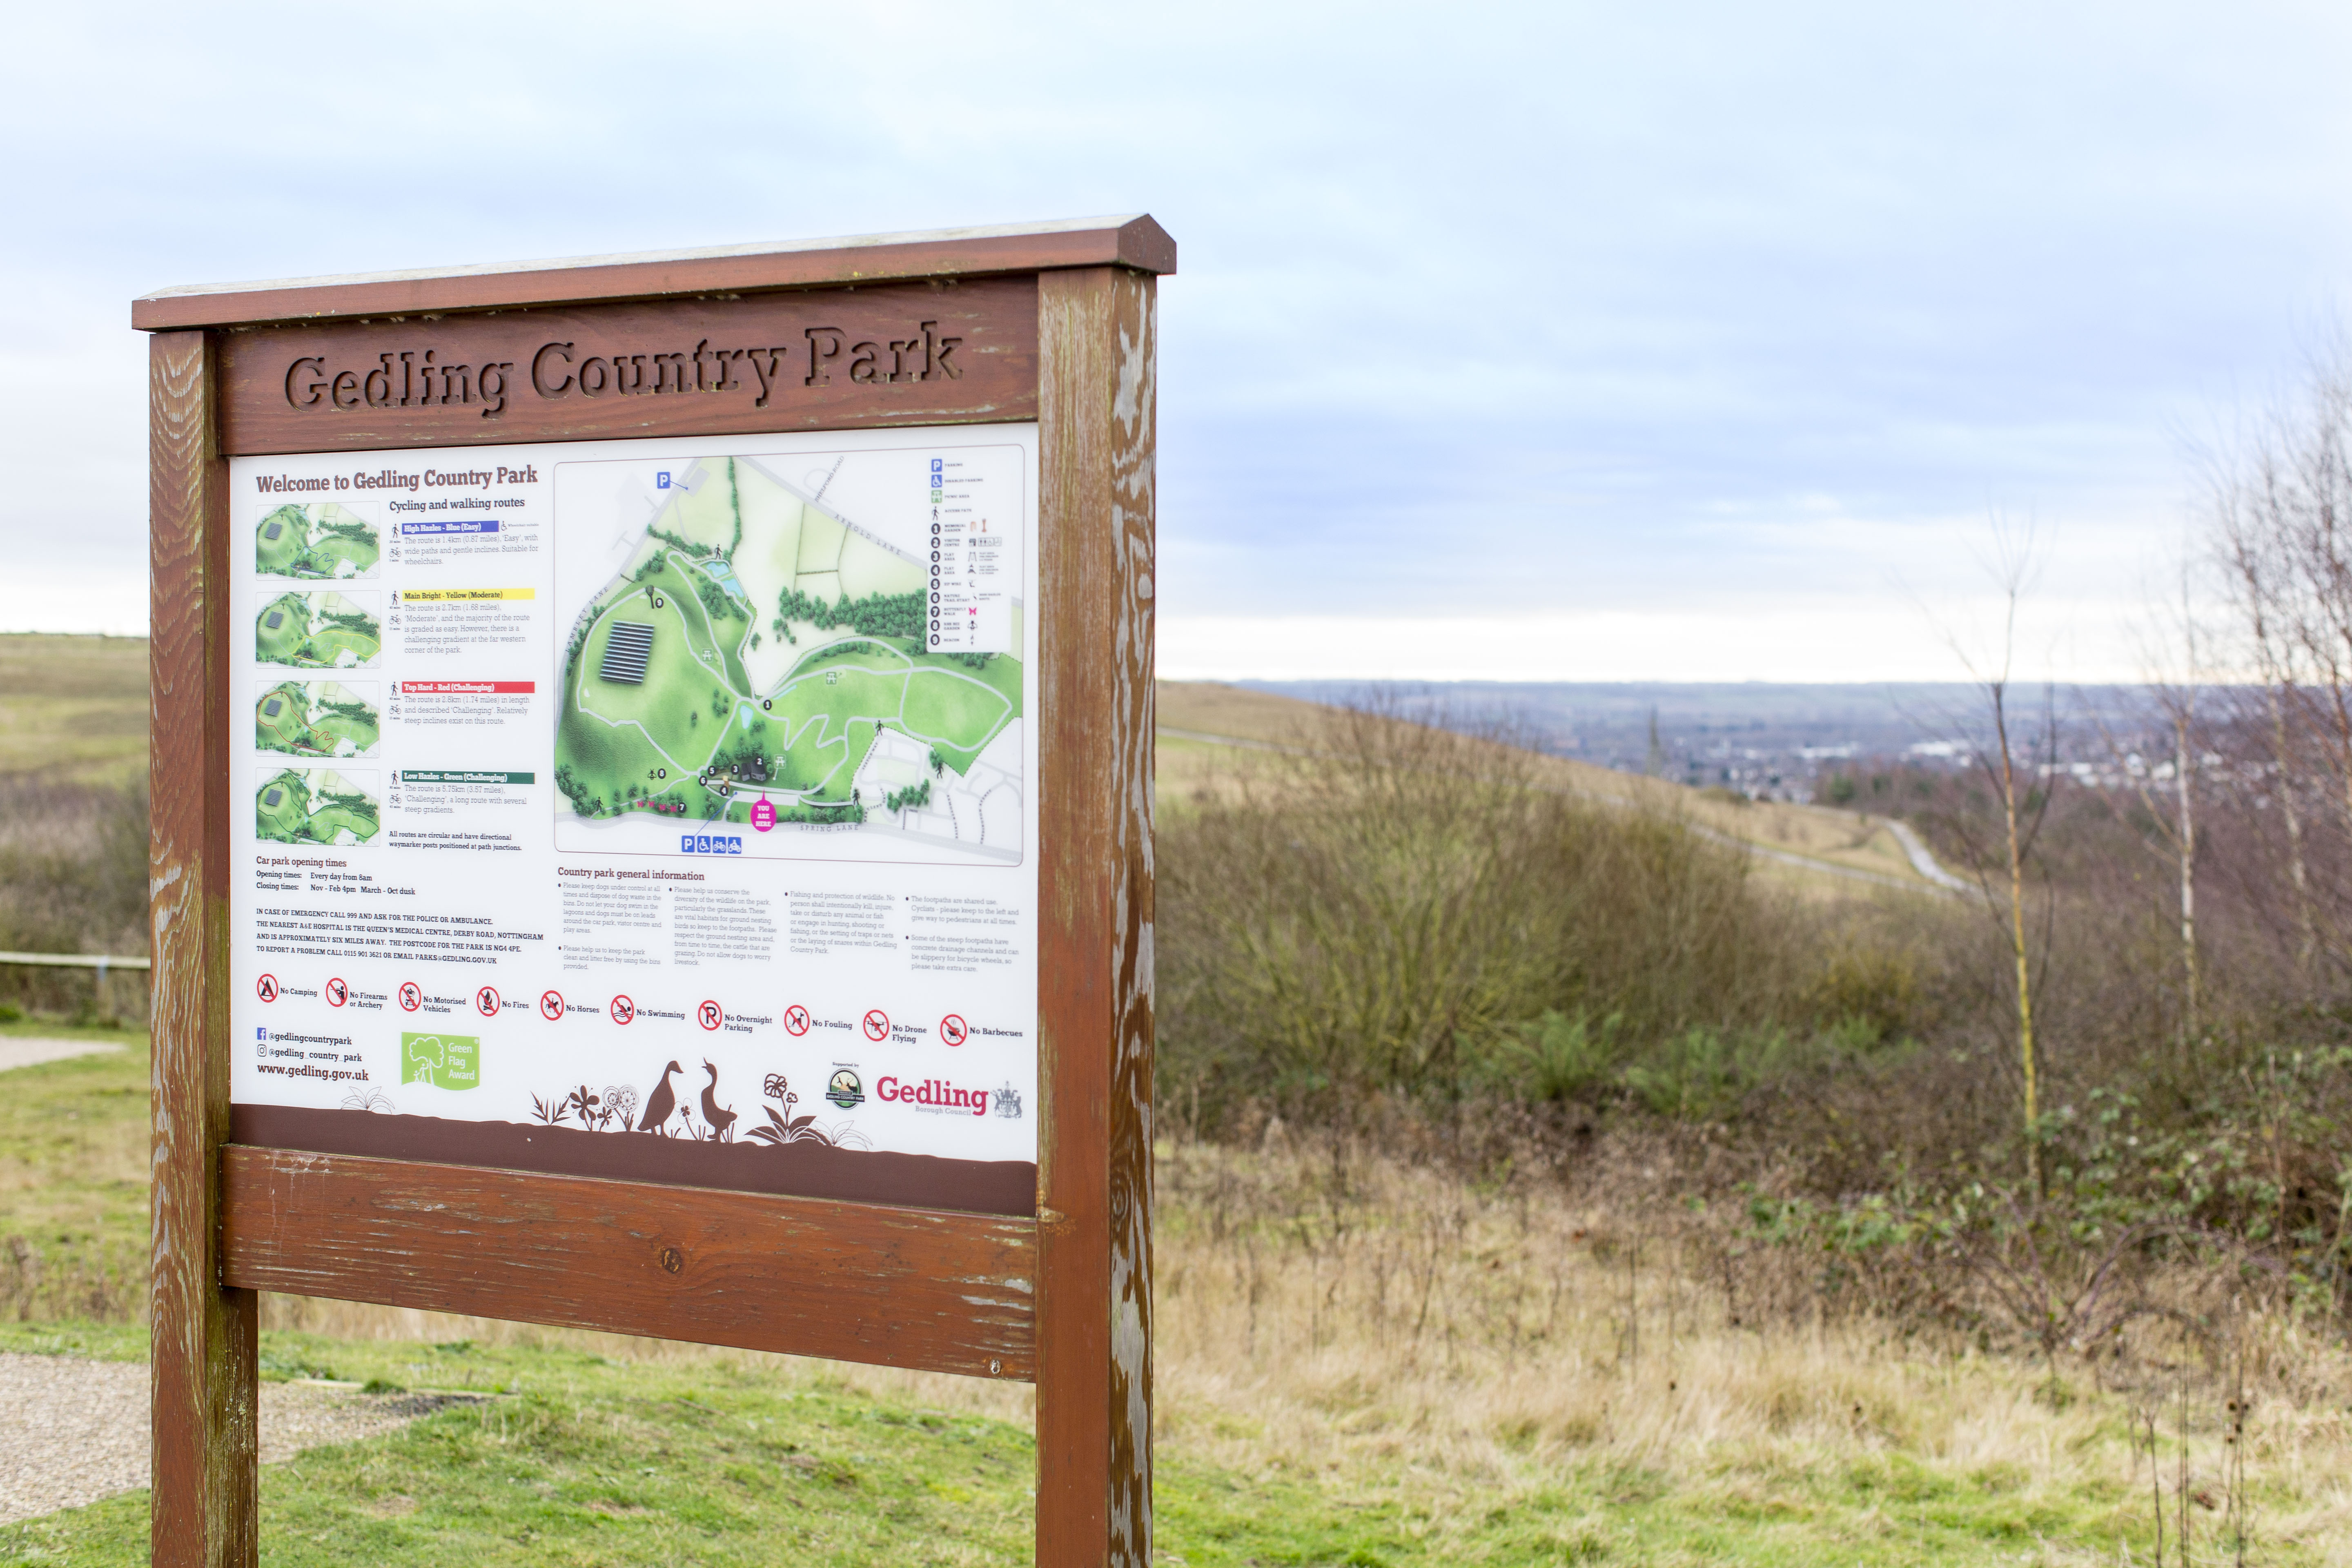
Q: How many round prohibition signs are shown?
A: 10